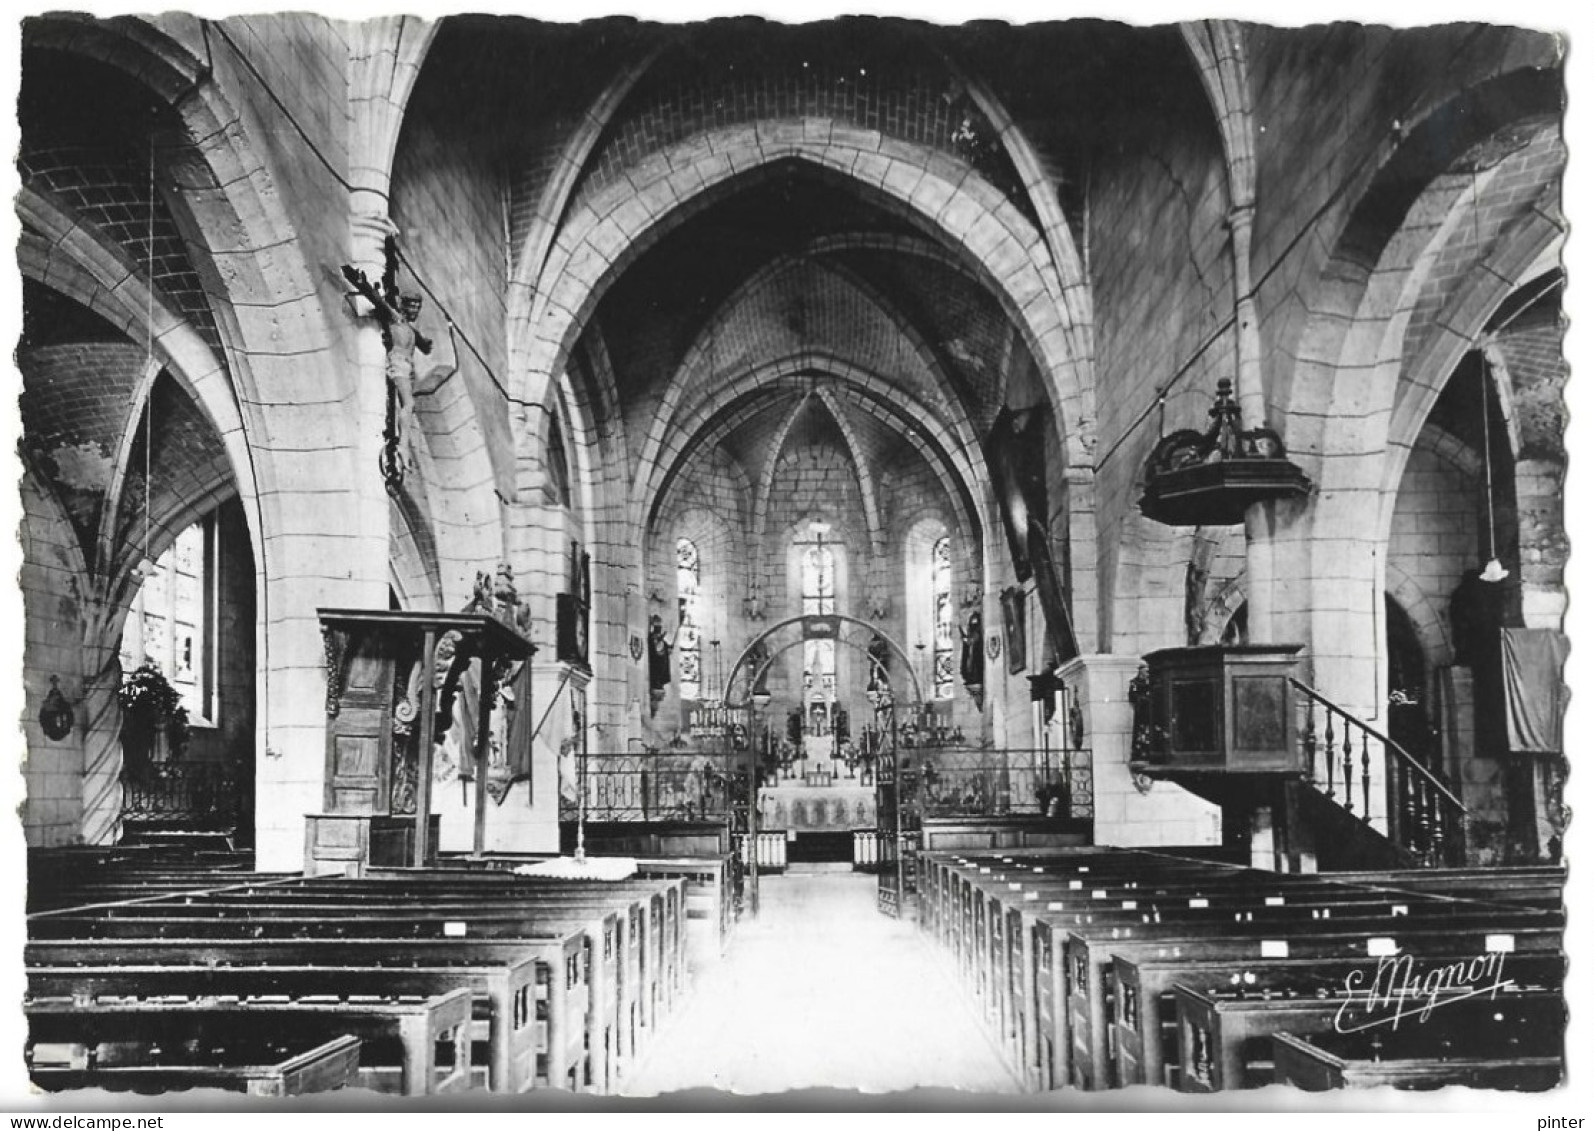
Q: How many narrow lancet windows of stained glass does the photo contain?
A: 3